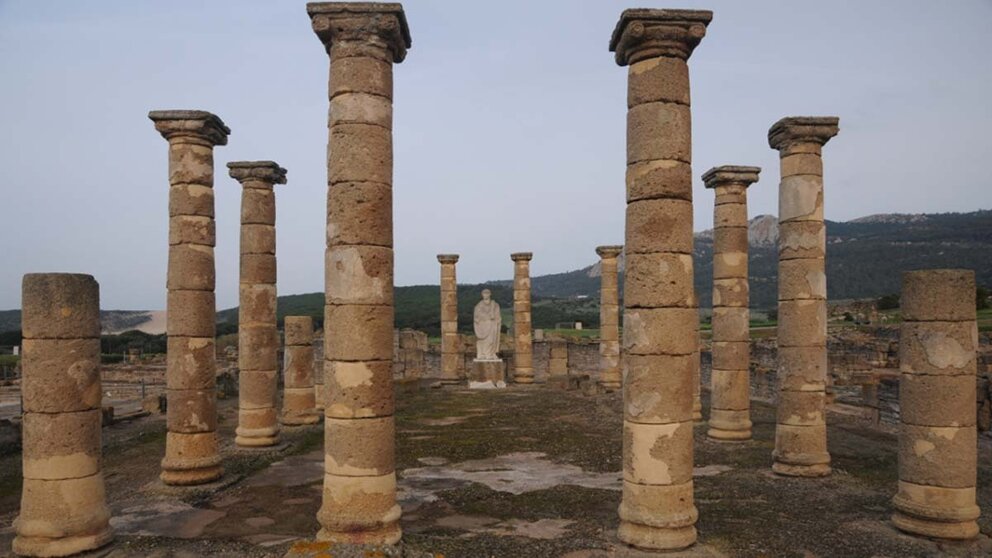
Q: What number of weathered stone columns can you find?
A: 12